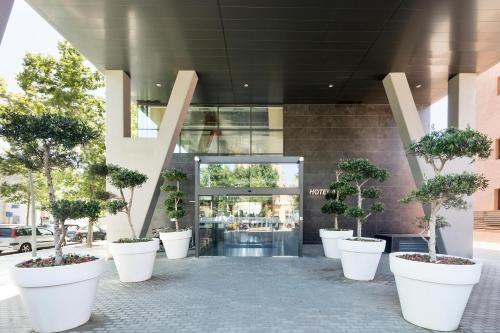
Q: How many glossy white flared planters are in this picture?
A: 6